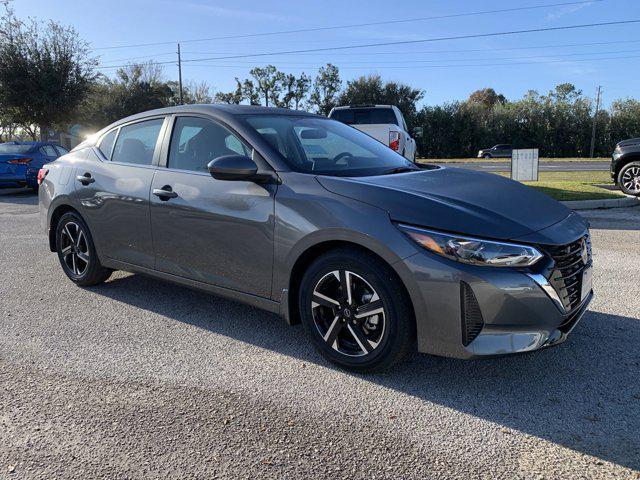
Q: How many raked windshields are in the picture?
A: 1